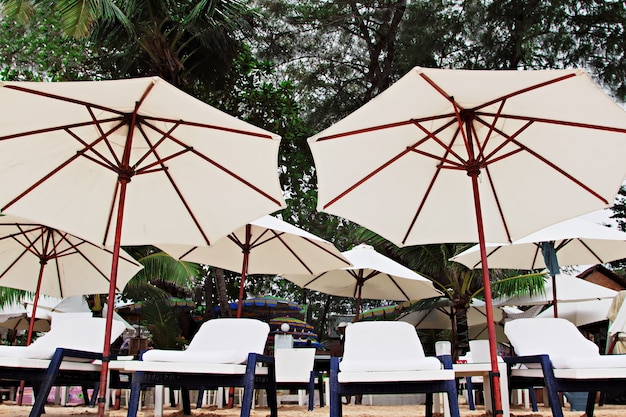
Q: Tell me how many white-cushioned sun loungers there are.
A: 4